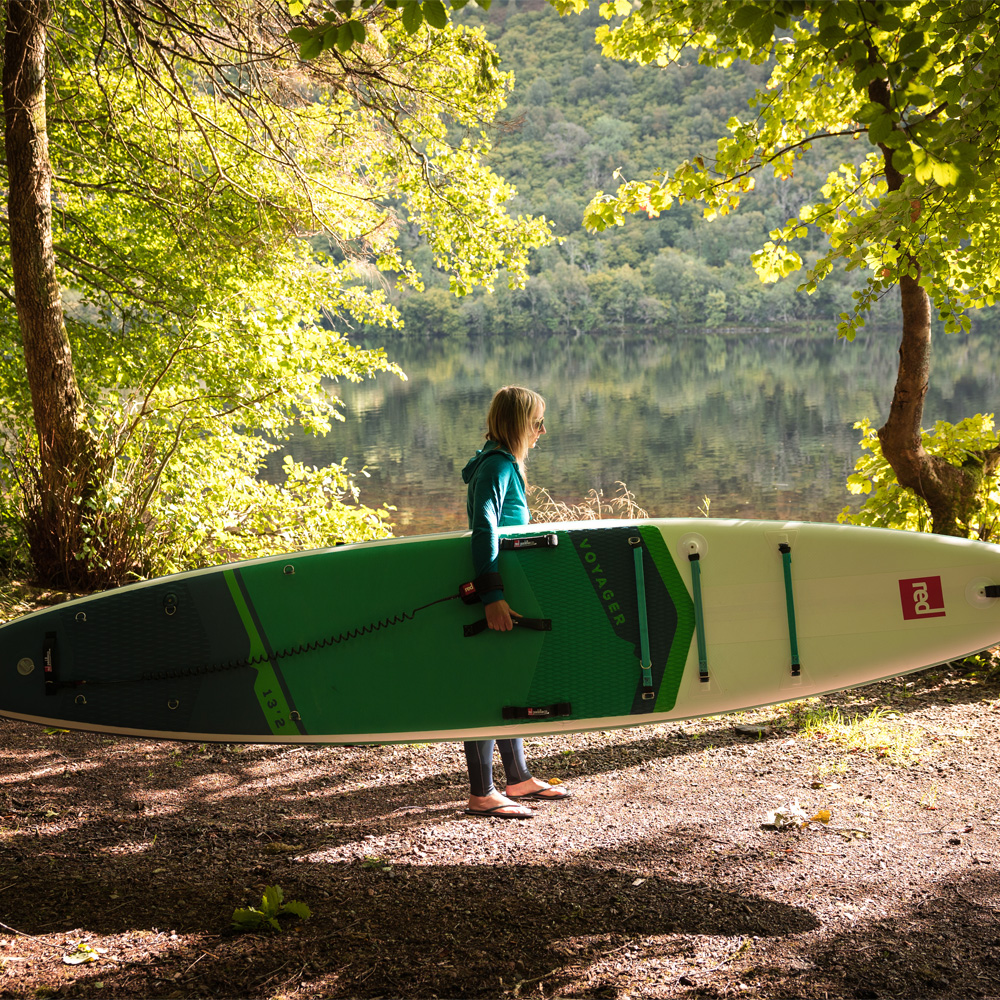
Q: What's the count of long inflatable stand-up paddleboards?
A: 1